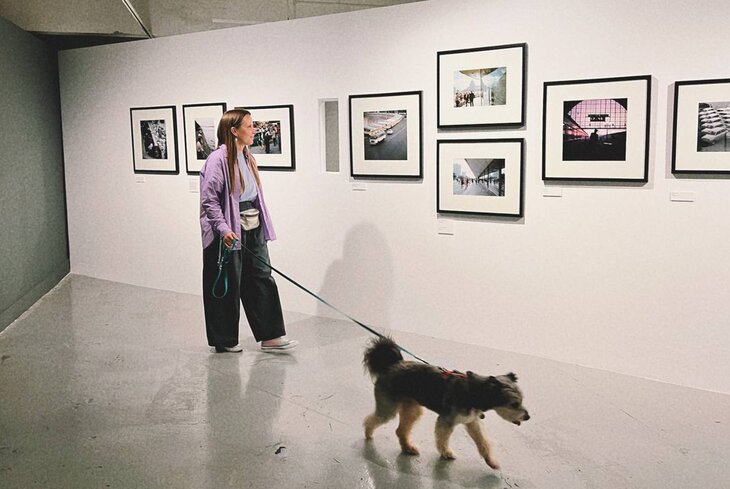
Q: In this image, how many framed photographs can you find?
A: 8